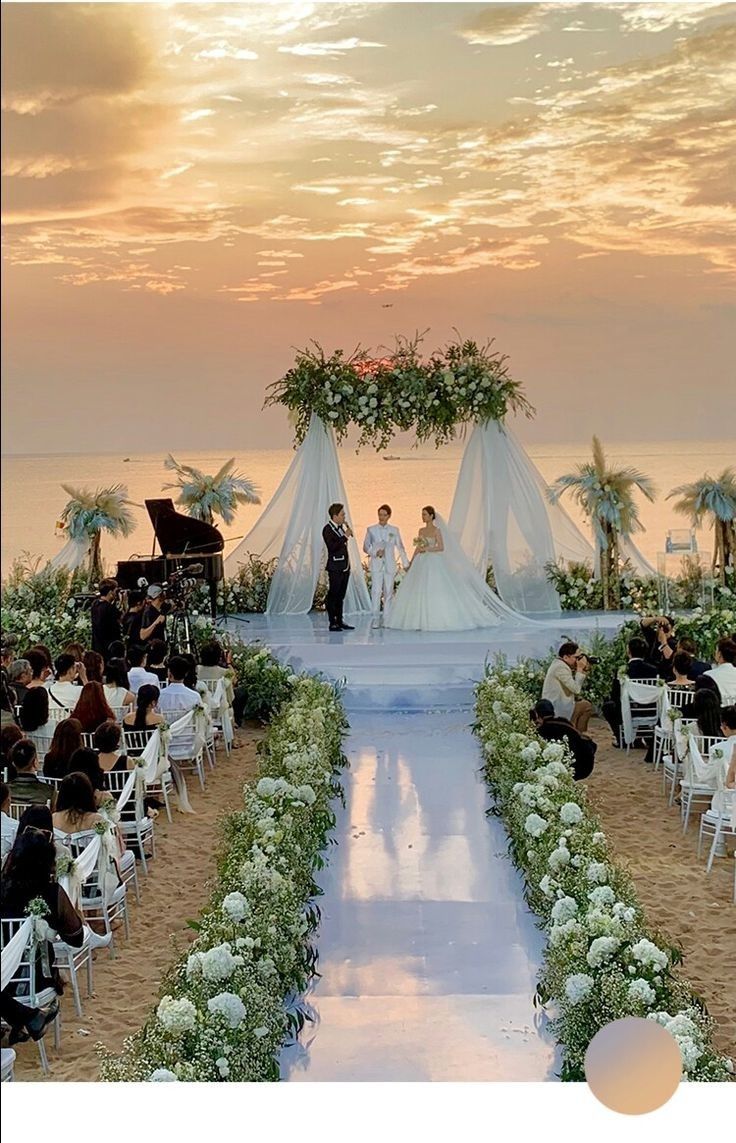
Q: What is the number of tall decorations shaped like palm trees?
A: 4